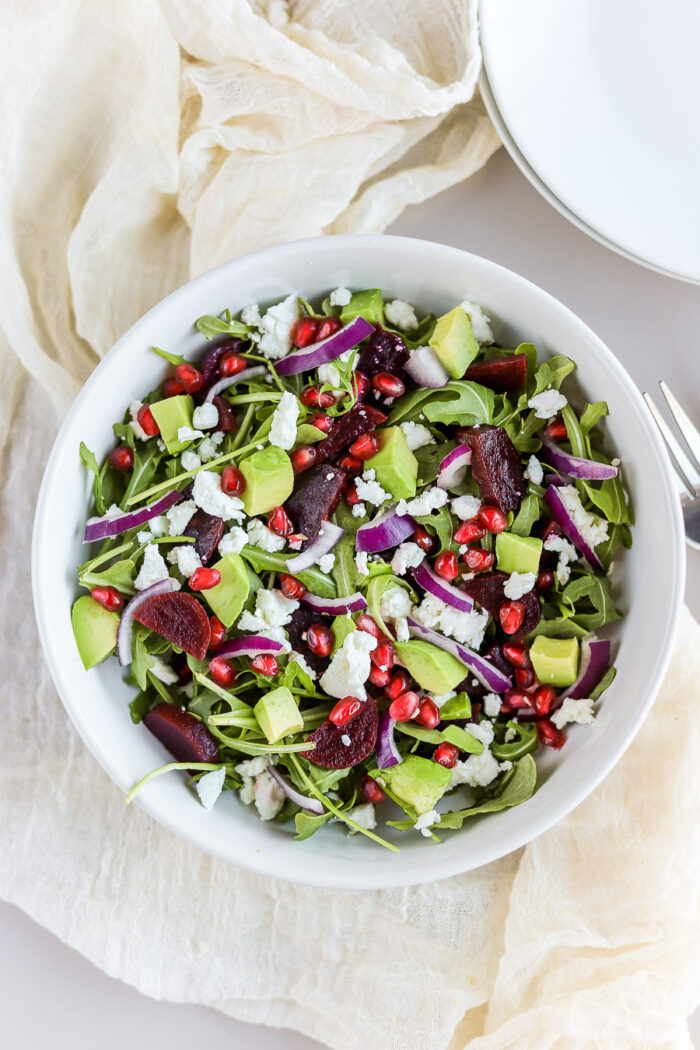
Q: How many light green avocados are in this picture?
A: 12